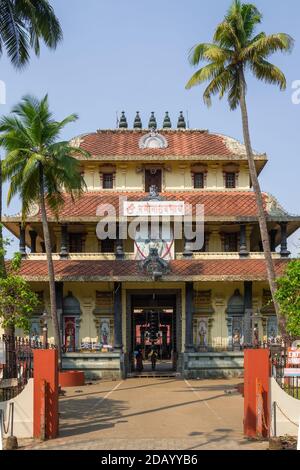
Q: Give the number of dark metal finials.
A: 5